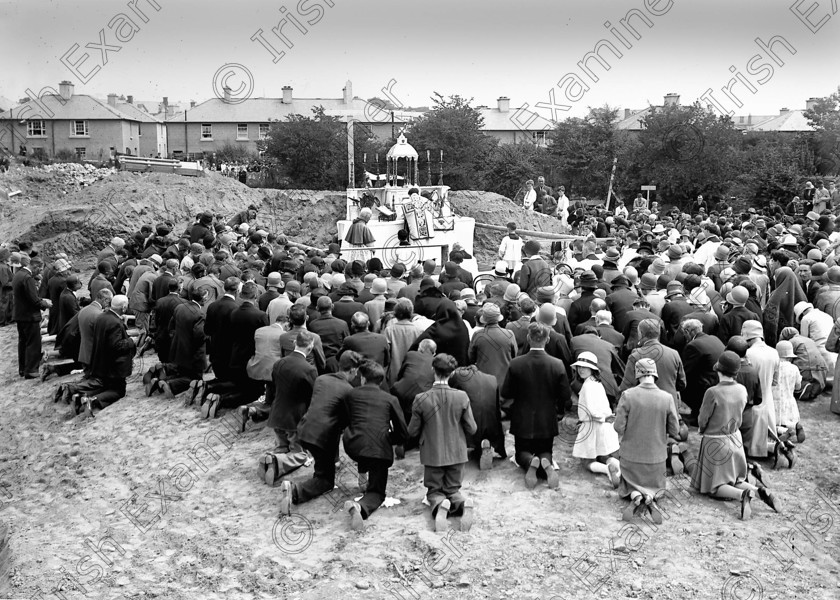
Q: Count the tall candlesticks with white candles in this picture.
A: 4